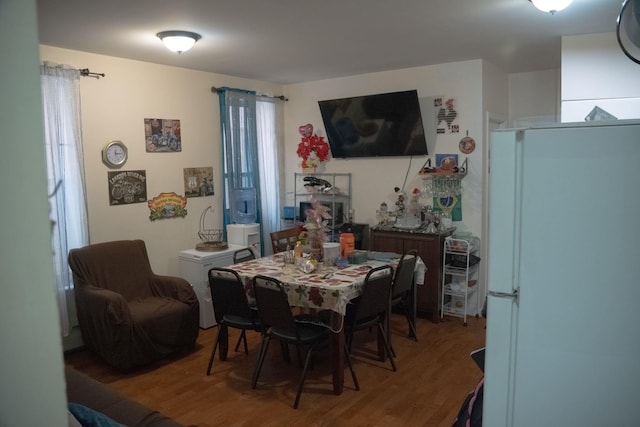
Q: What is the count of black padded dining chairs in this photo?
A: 5